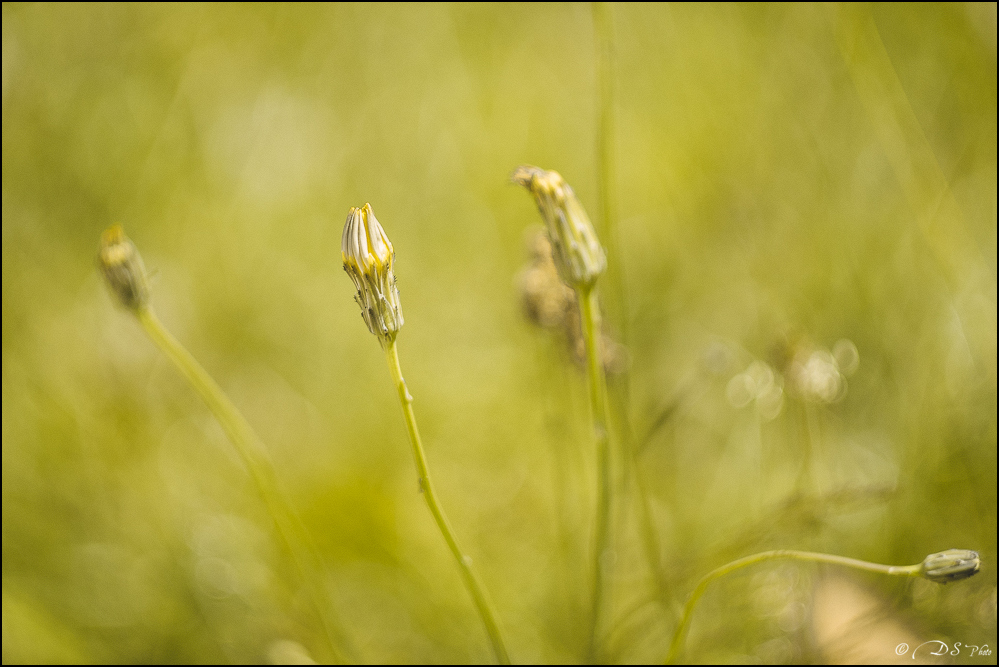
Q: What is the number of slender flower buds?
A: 4